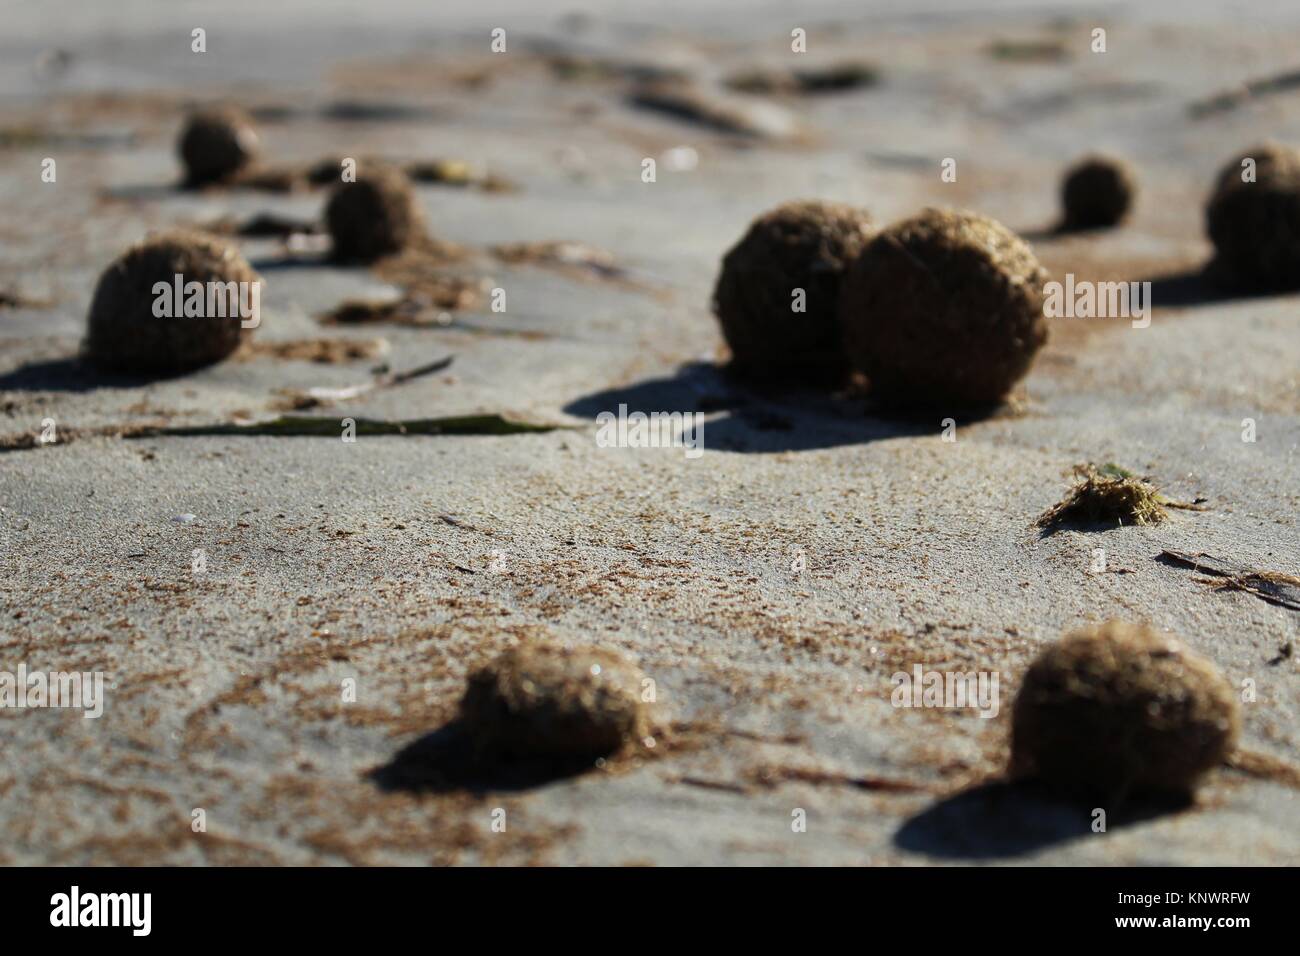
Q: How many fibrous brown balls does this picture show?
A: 9